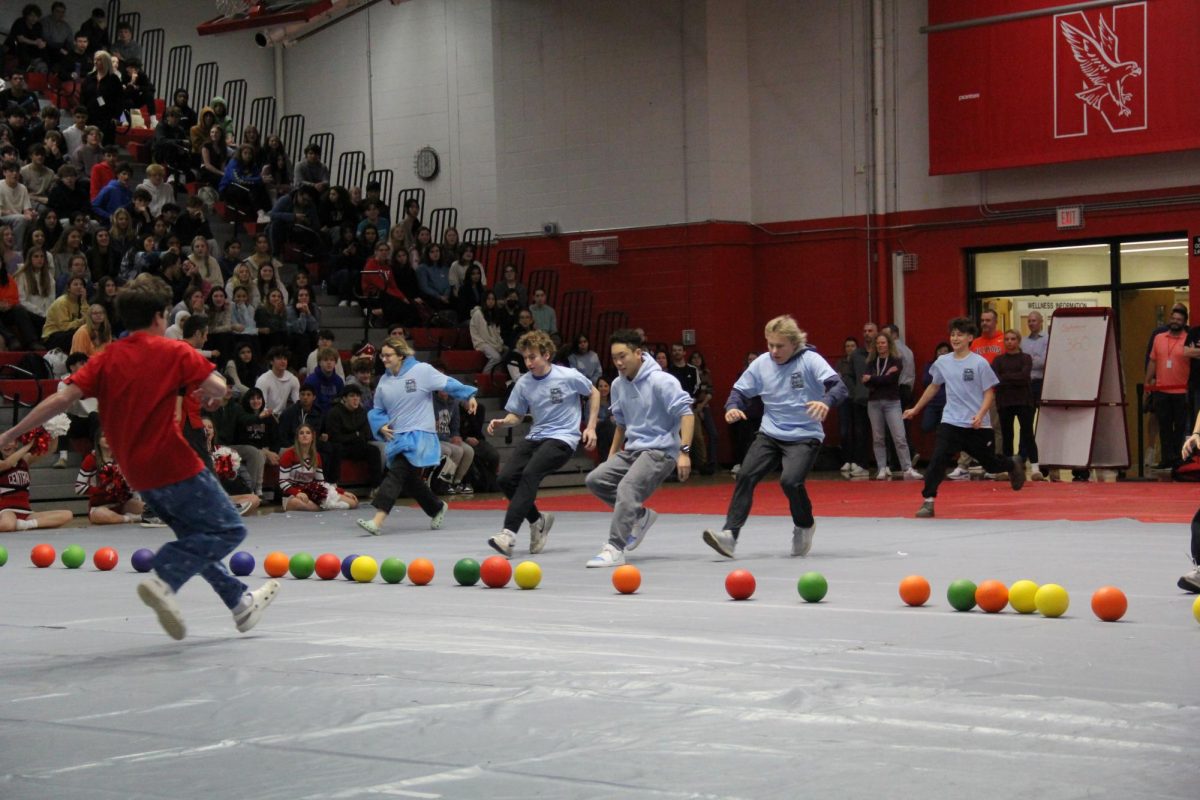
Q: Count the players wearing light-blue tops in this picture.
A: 5